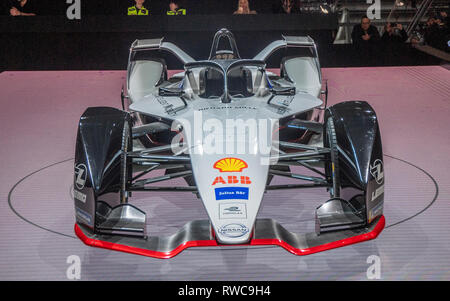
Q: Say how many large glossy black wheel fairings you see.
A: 2